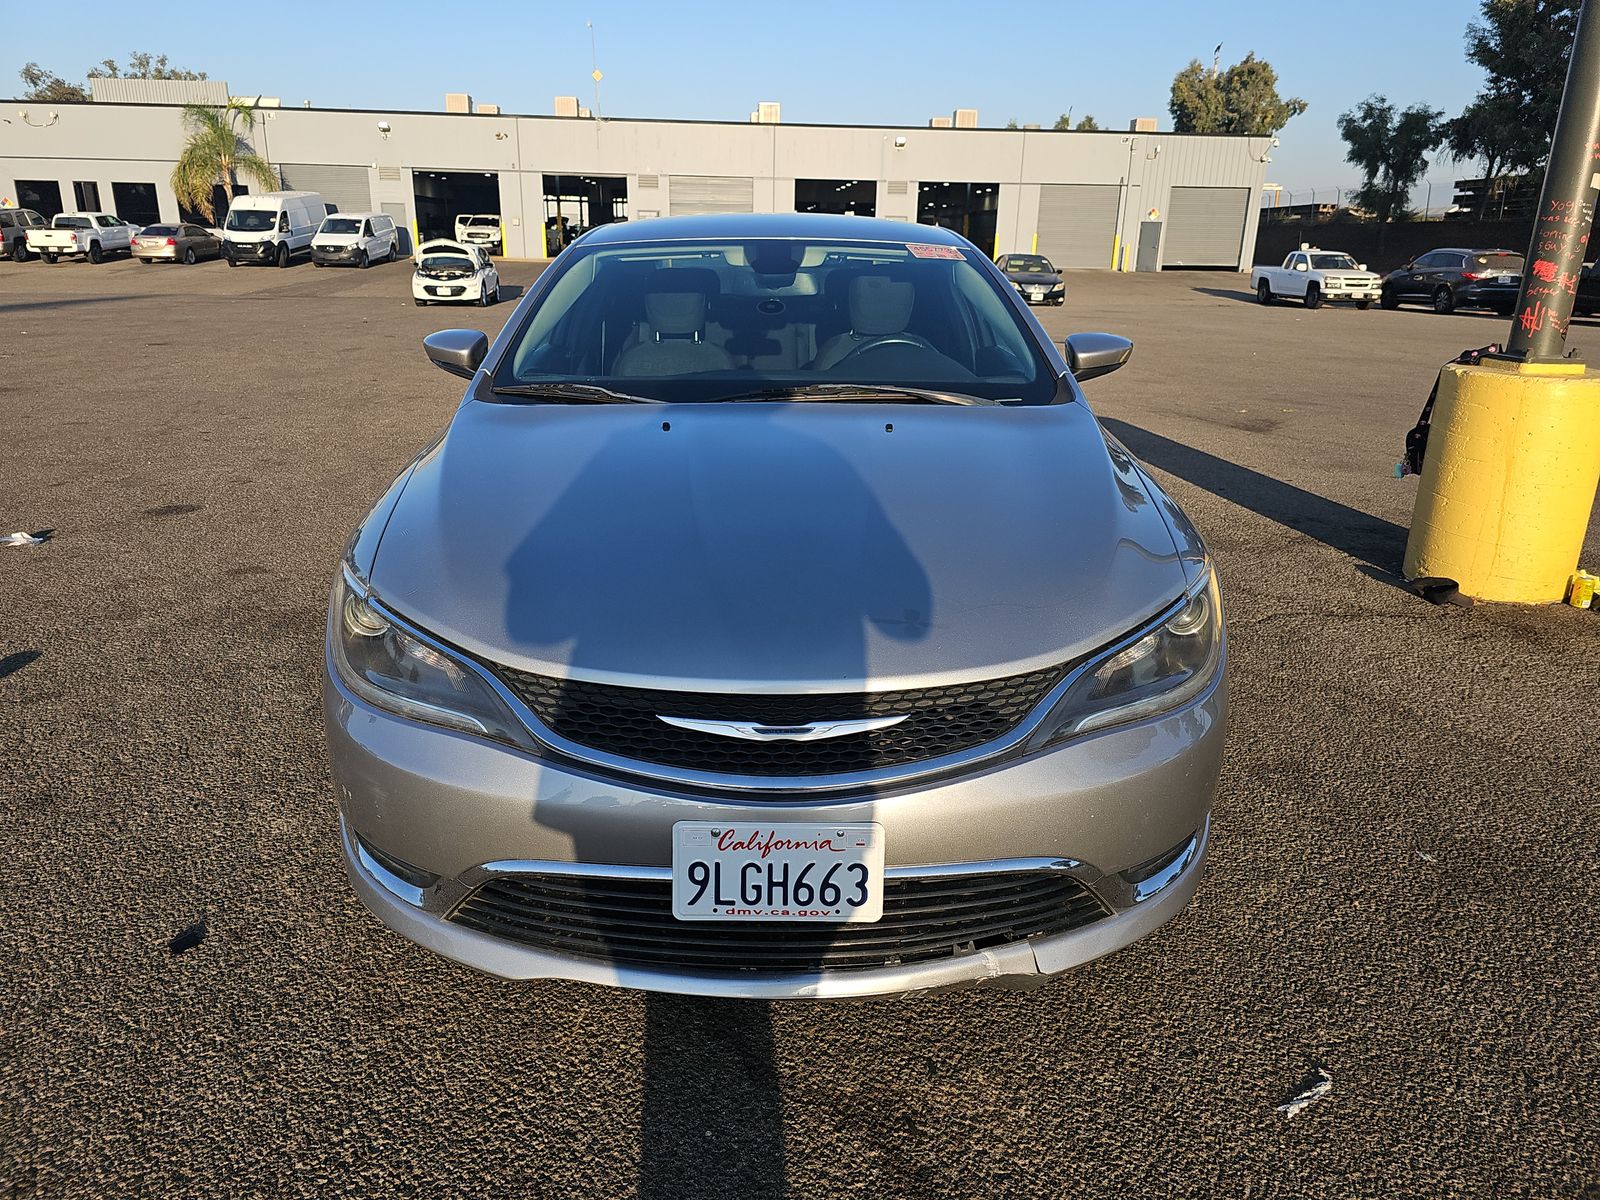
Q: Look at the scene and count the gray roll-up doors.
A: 4